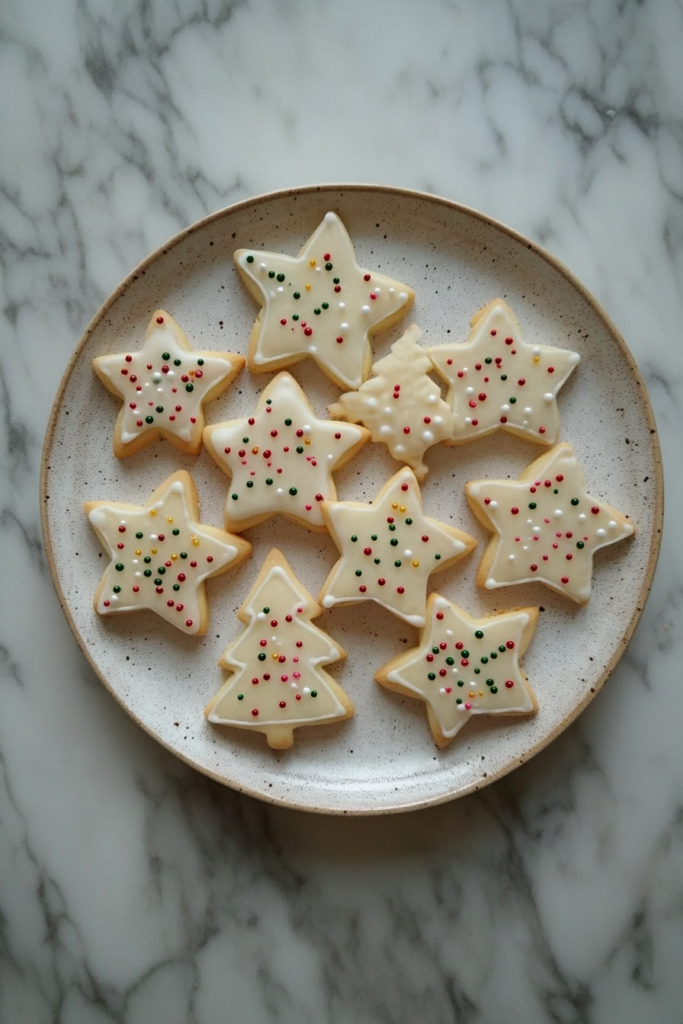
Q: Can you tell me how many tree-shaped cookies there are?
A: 2